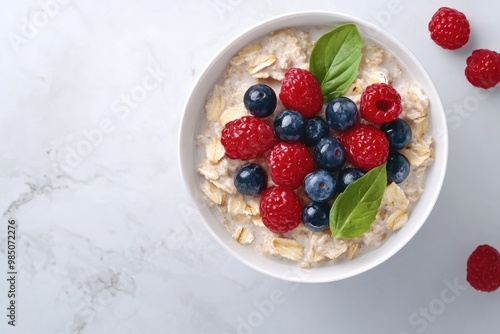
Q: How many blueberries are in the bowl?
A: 11